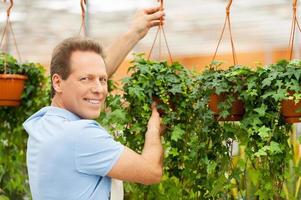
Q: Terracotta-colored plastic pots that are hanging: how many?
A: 4